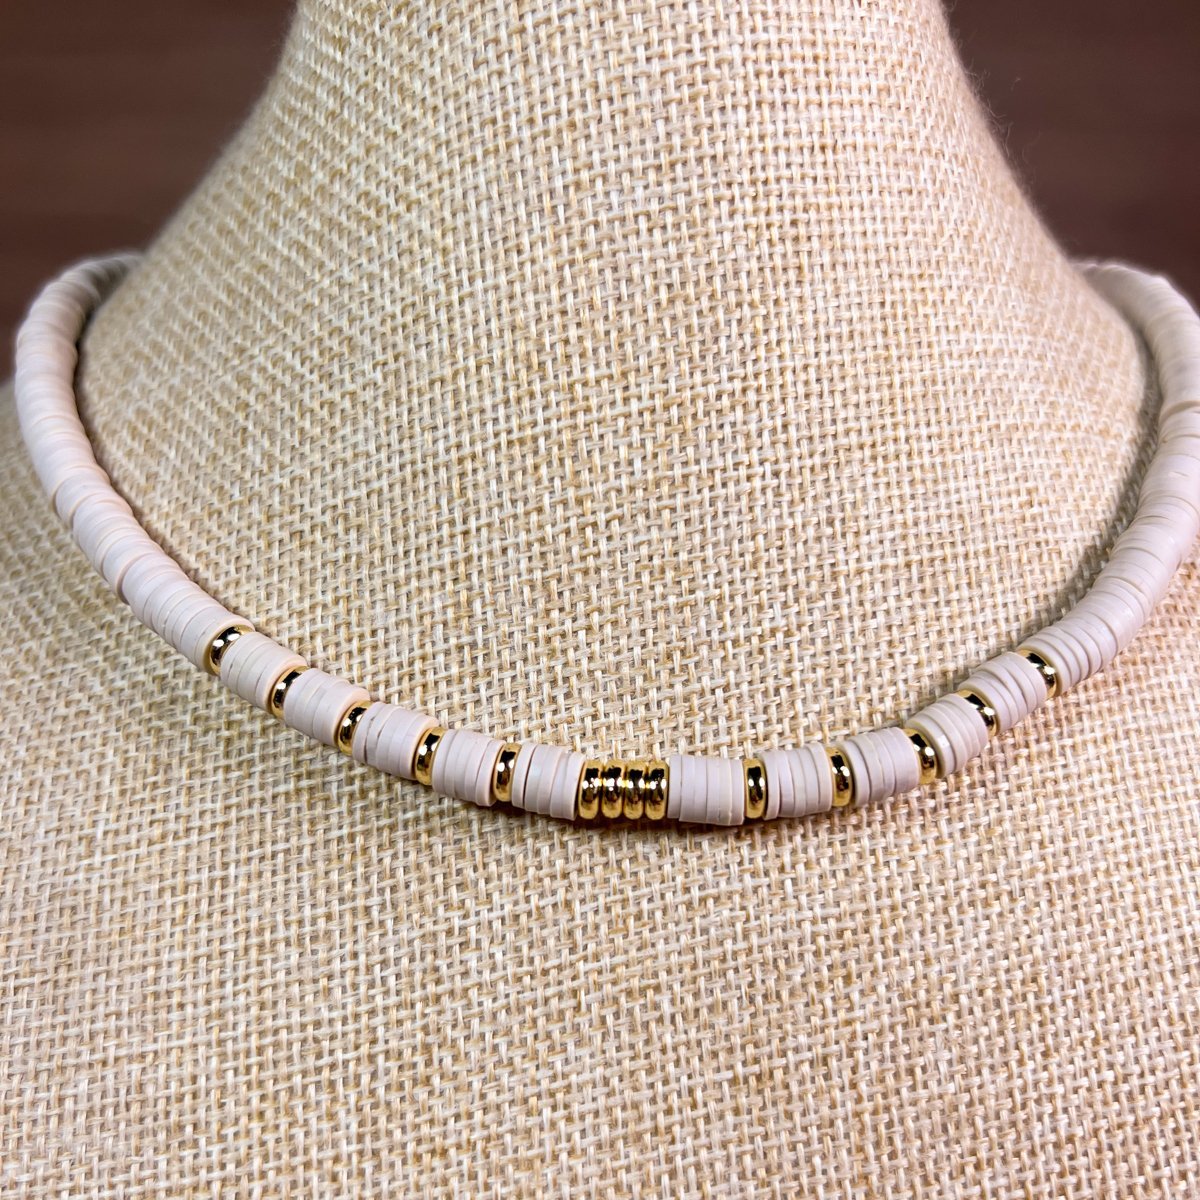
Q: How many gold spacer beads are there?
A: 14